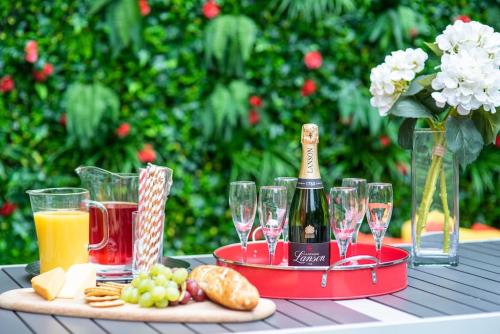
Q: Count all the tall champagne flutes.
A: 6